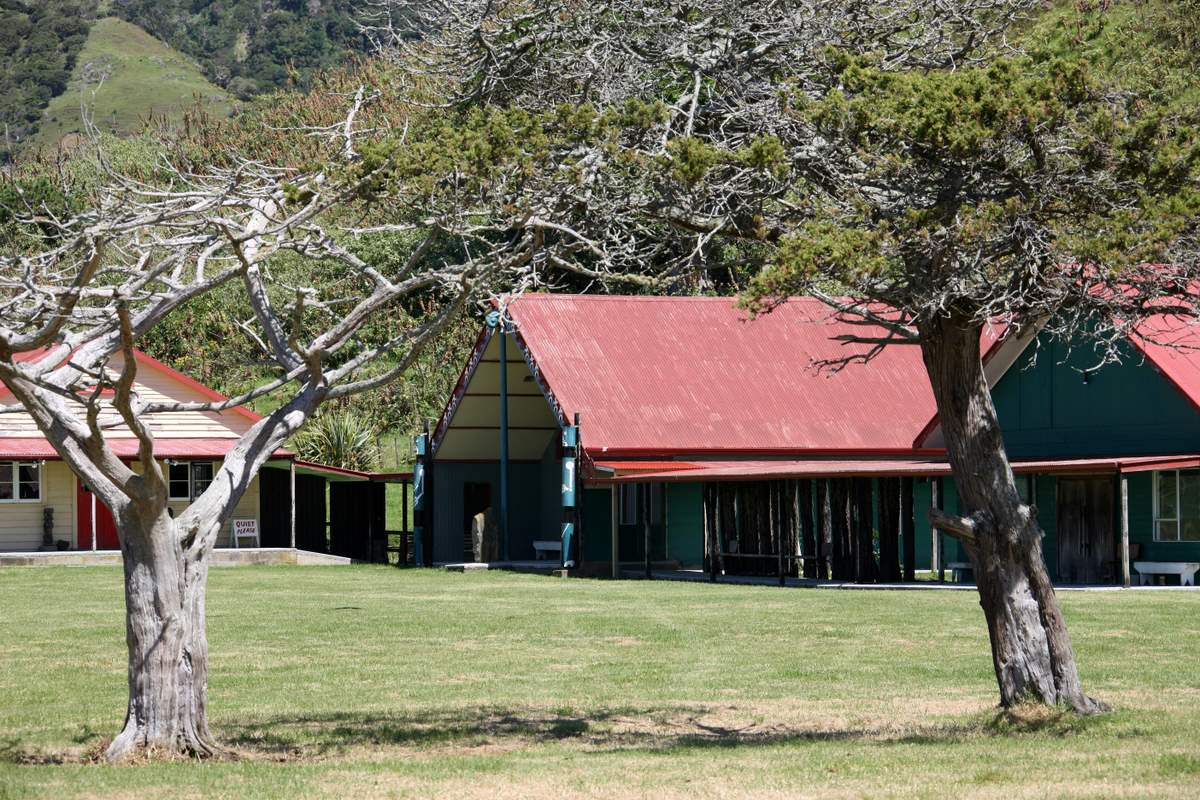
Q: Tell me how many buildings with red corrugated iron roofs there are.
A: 3